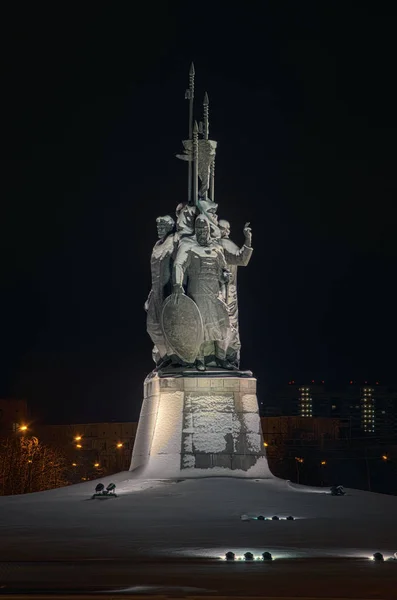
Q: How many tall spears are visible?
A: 3